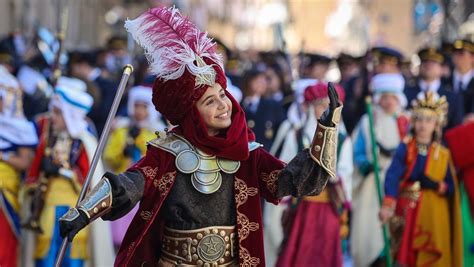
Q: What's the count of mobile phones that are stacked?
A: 0